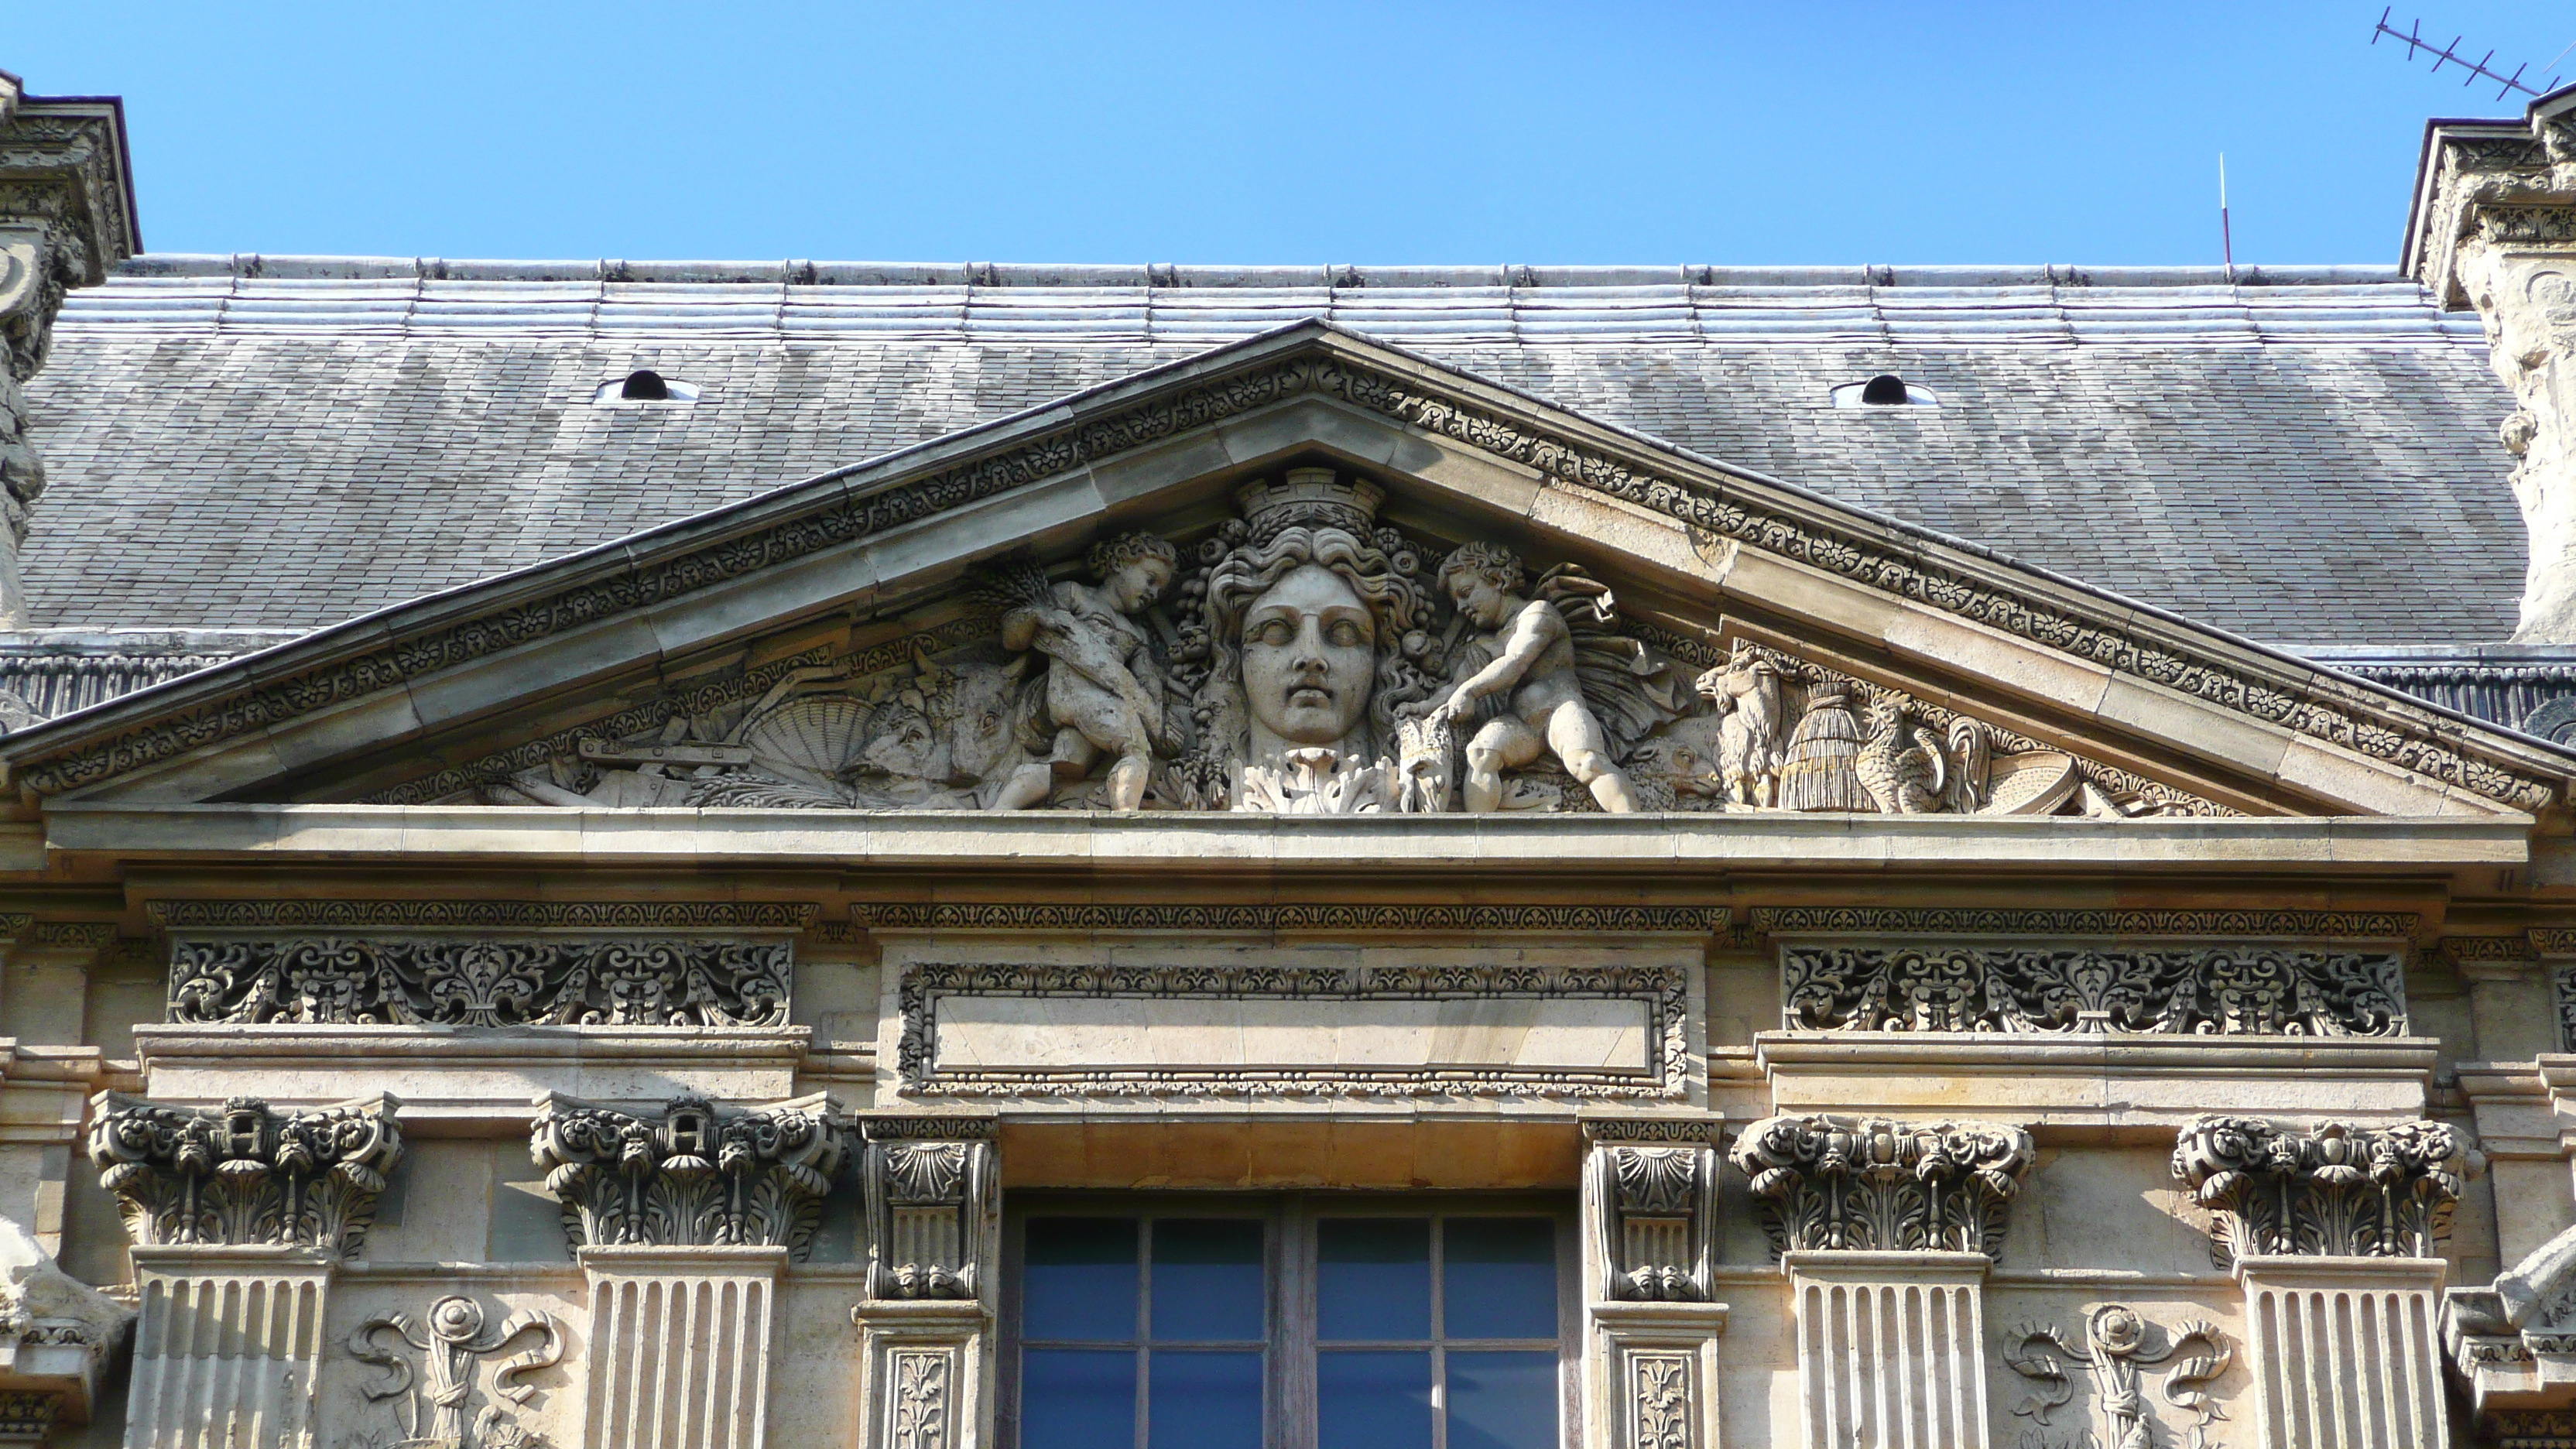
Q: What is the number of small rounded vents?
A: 2